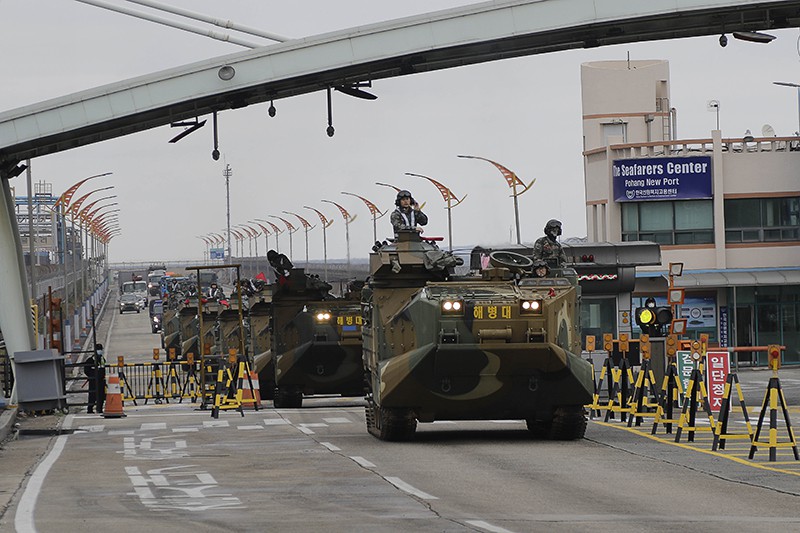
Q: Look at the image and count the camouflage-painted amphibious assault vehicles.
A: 7